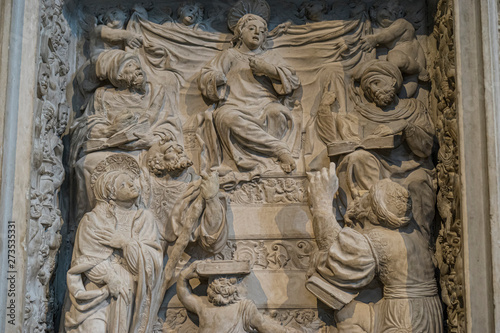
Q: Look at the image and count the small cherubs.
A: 4